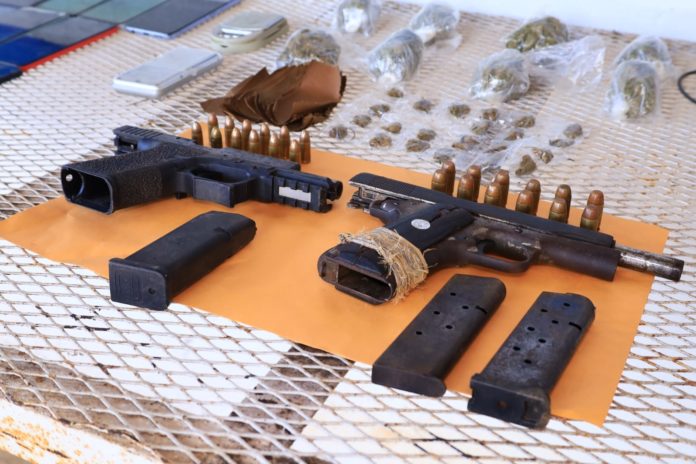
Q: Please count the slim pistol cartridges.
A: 12